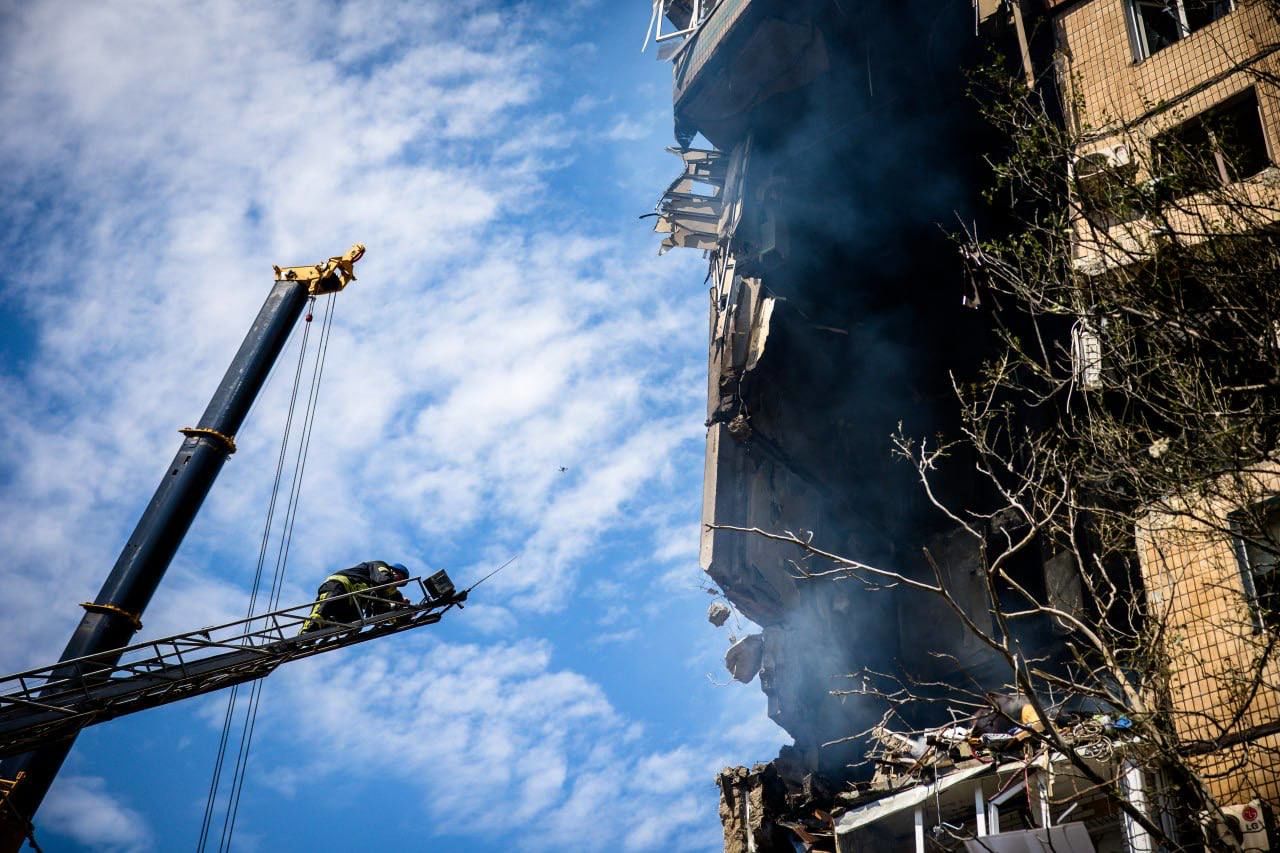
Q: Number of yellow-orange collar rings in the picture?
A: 2